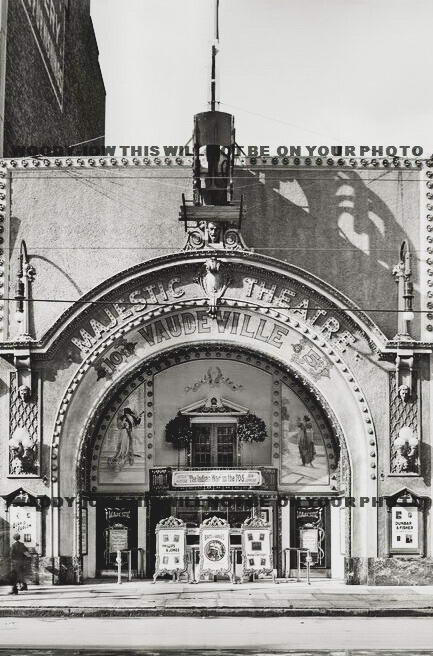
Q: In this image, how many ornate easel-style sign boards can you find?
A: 3